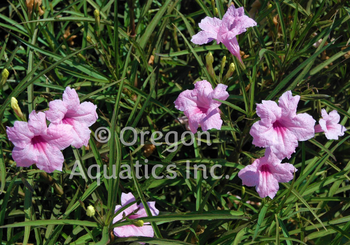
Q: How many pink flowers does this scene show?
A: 8